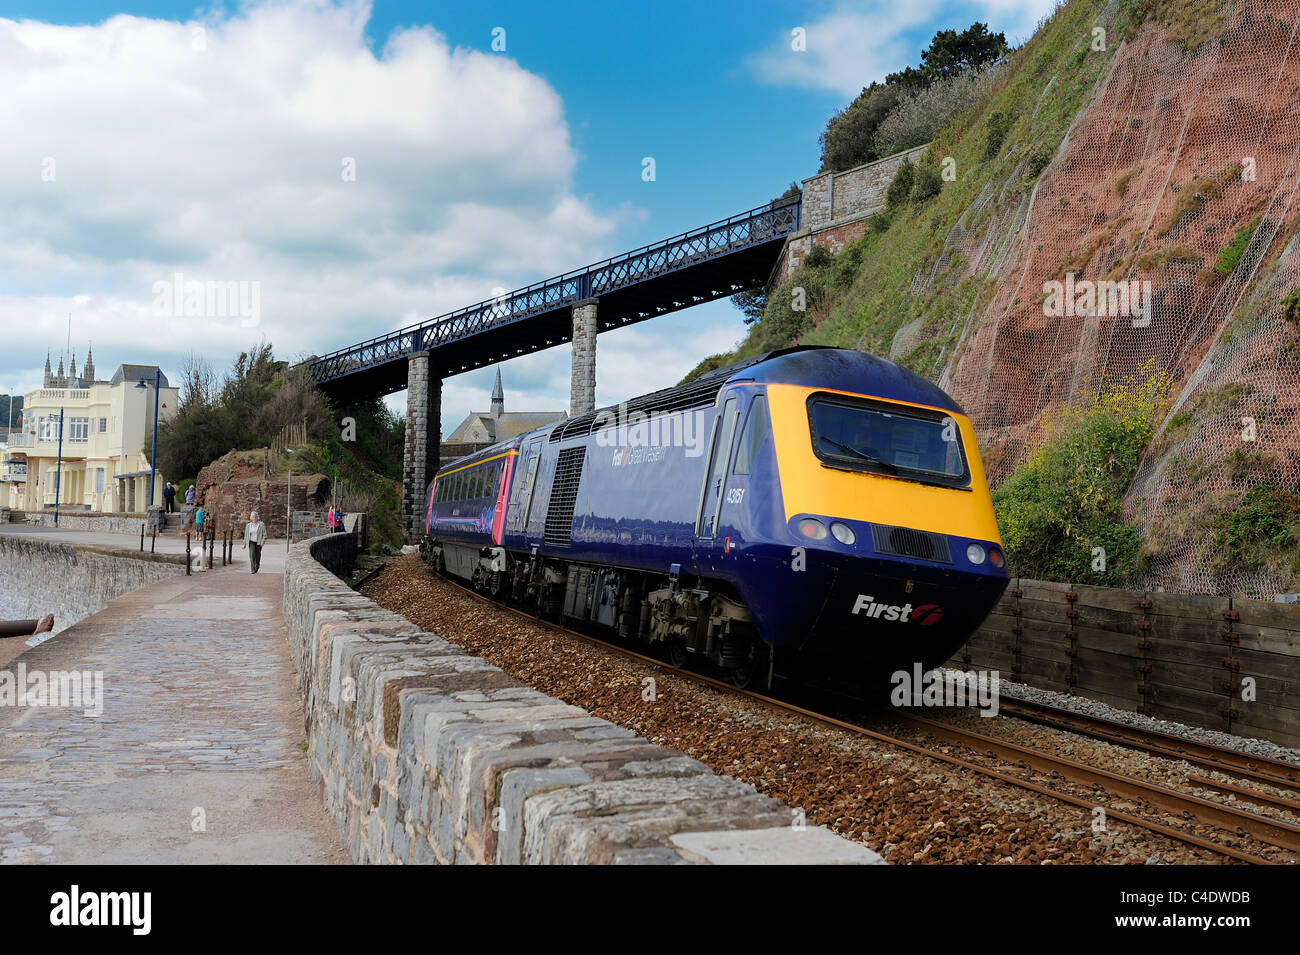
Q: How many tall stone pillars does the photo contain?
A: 2